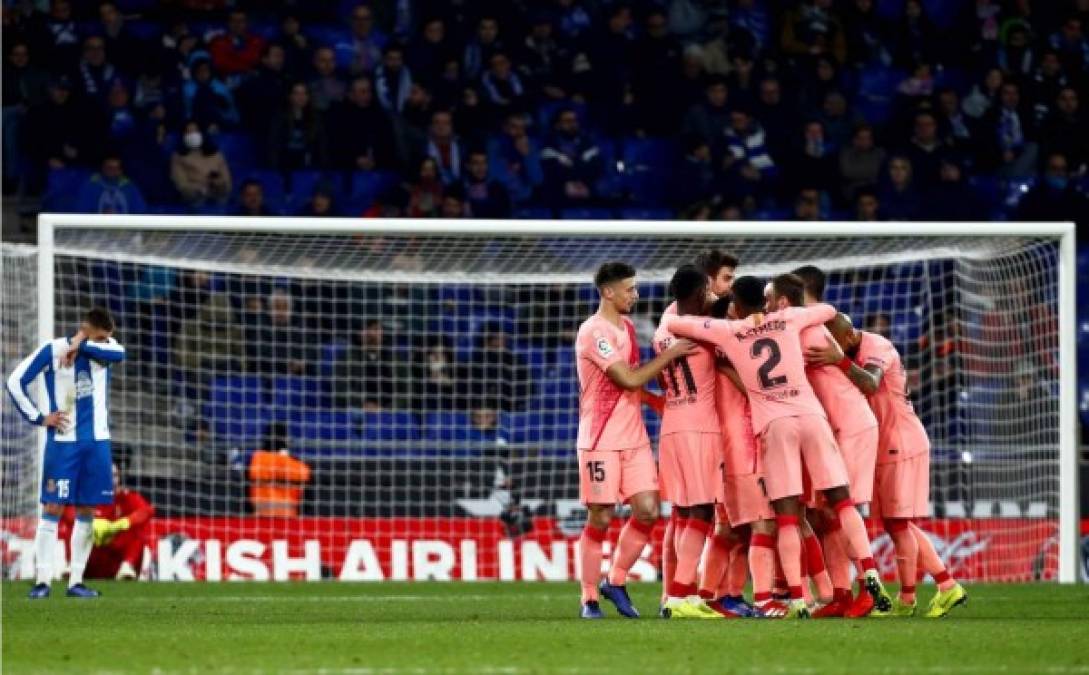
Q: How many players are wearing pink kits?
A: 8